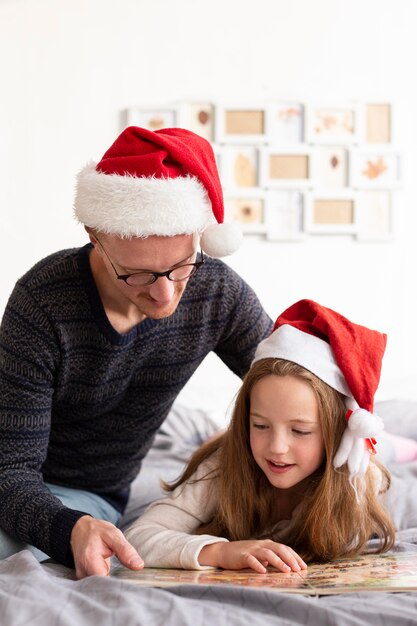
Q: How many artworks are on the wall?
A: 14